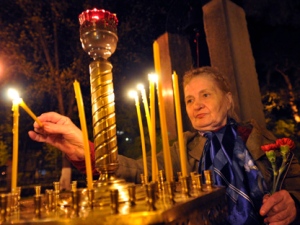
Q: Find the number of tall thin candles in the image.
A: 8